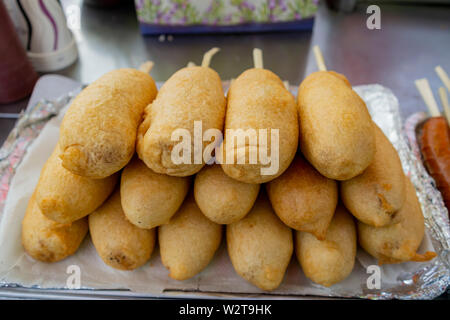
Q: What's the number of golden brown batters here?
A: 15